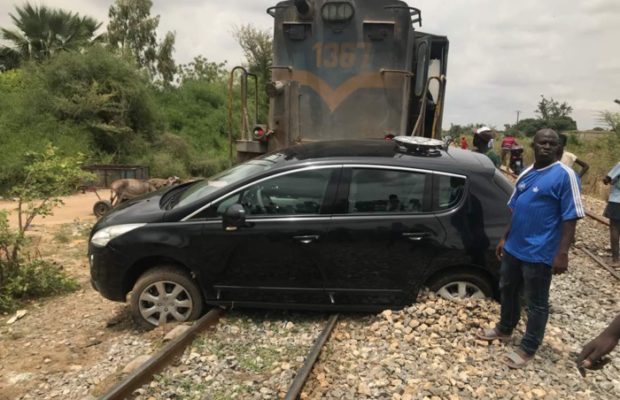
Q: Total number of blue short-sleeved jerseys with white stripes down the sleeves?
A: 1